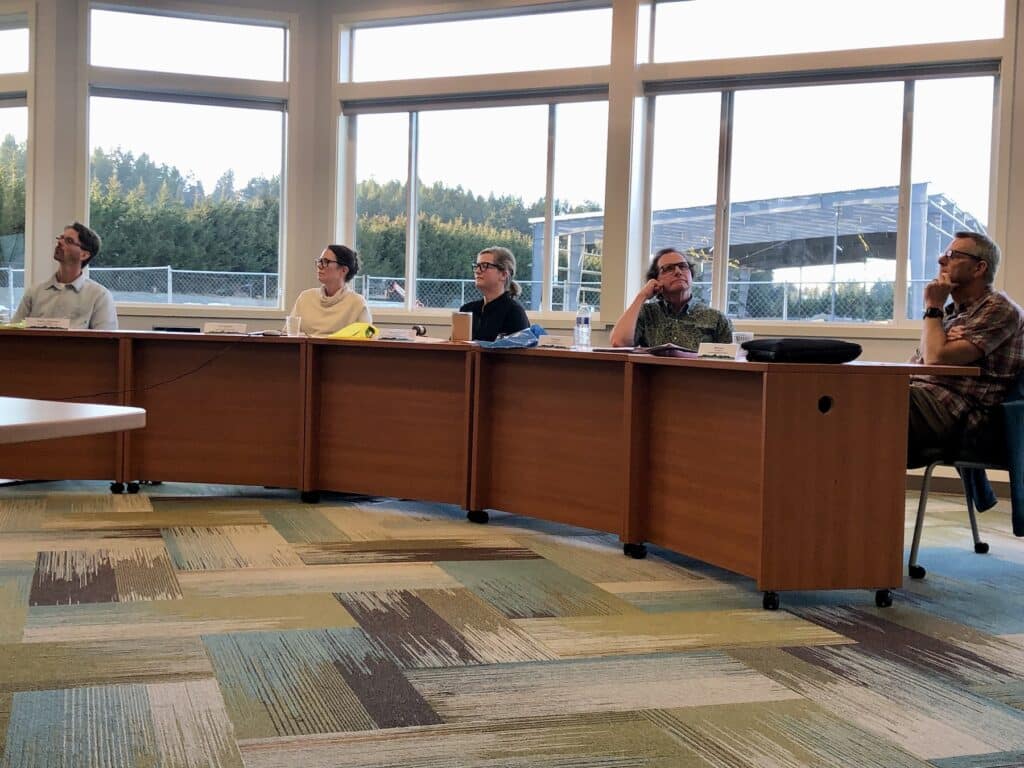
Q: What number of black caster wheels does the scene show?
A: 9